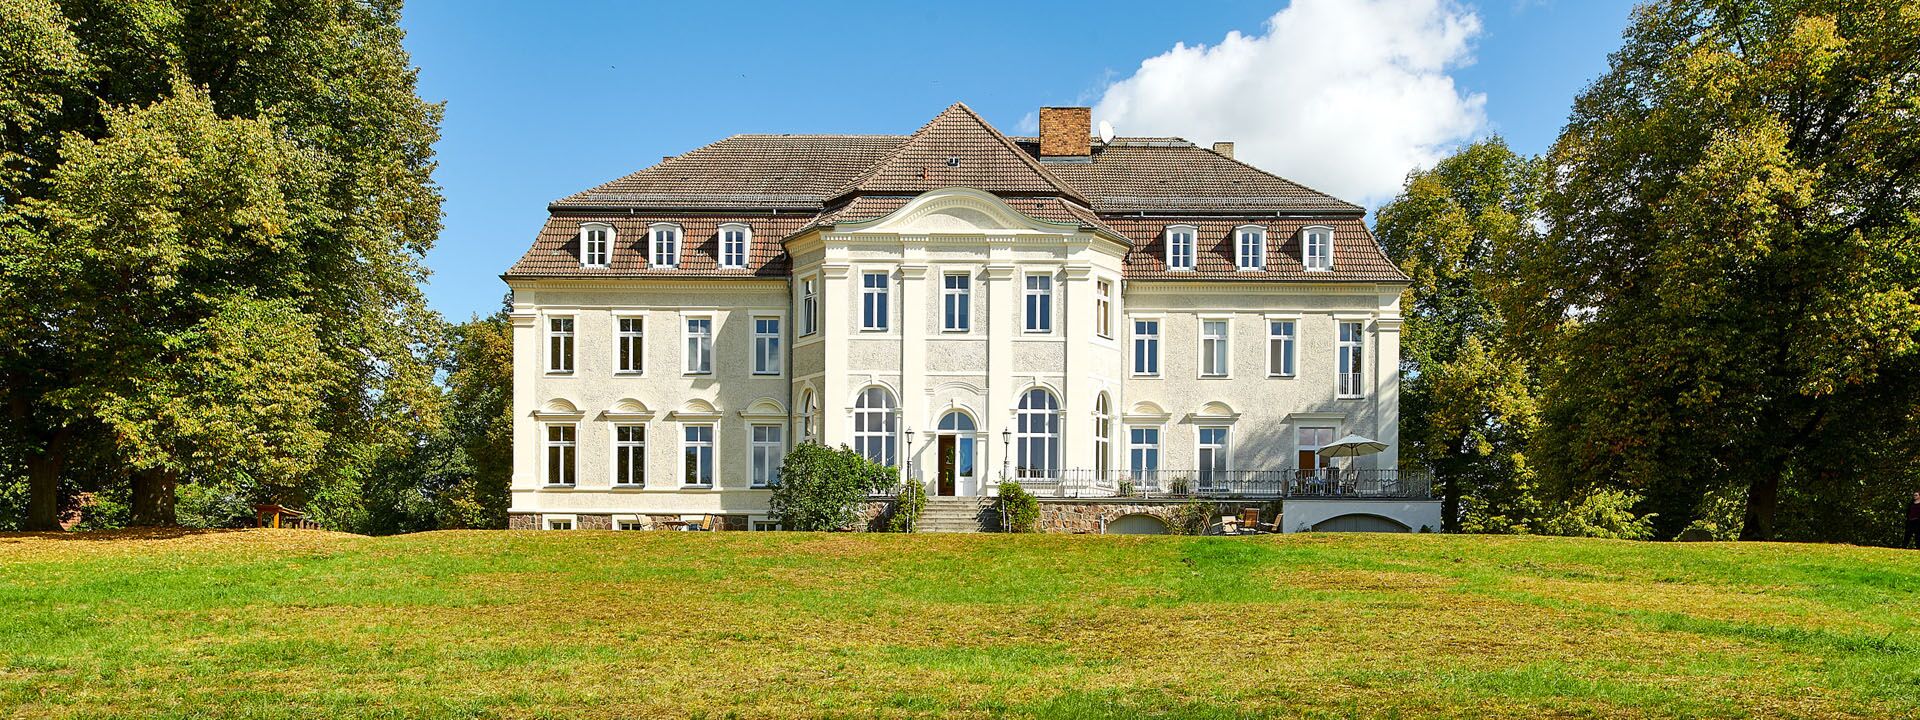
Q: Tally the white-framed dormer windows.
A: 6